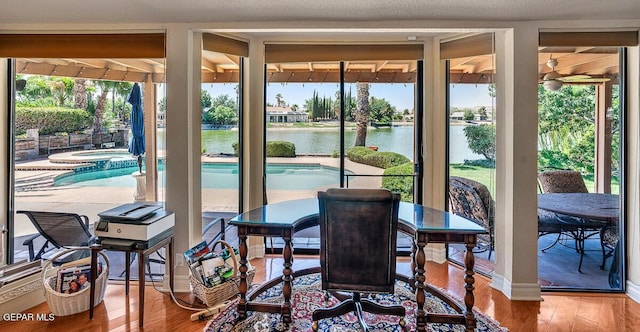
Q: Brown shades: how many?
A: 5